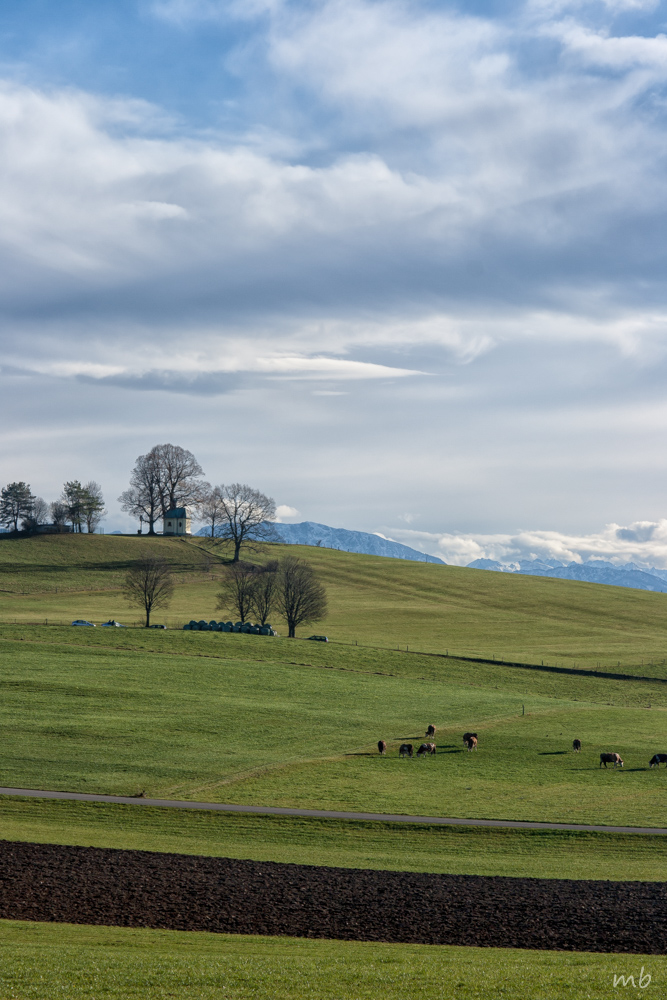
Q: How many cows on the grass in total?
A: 9